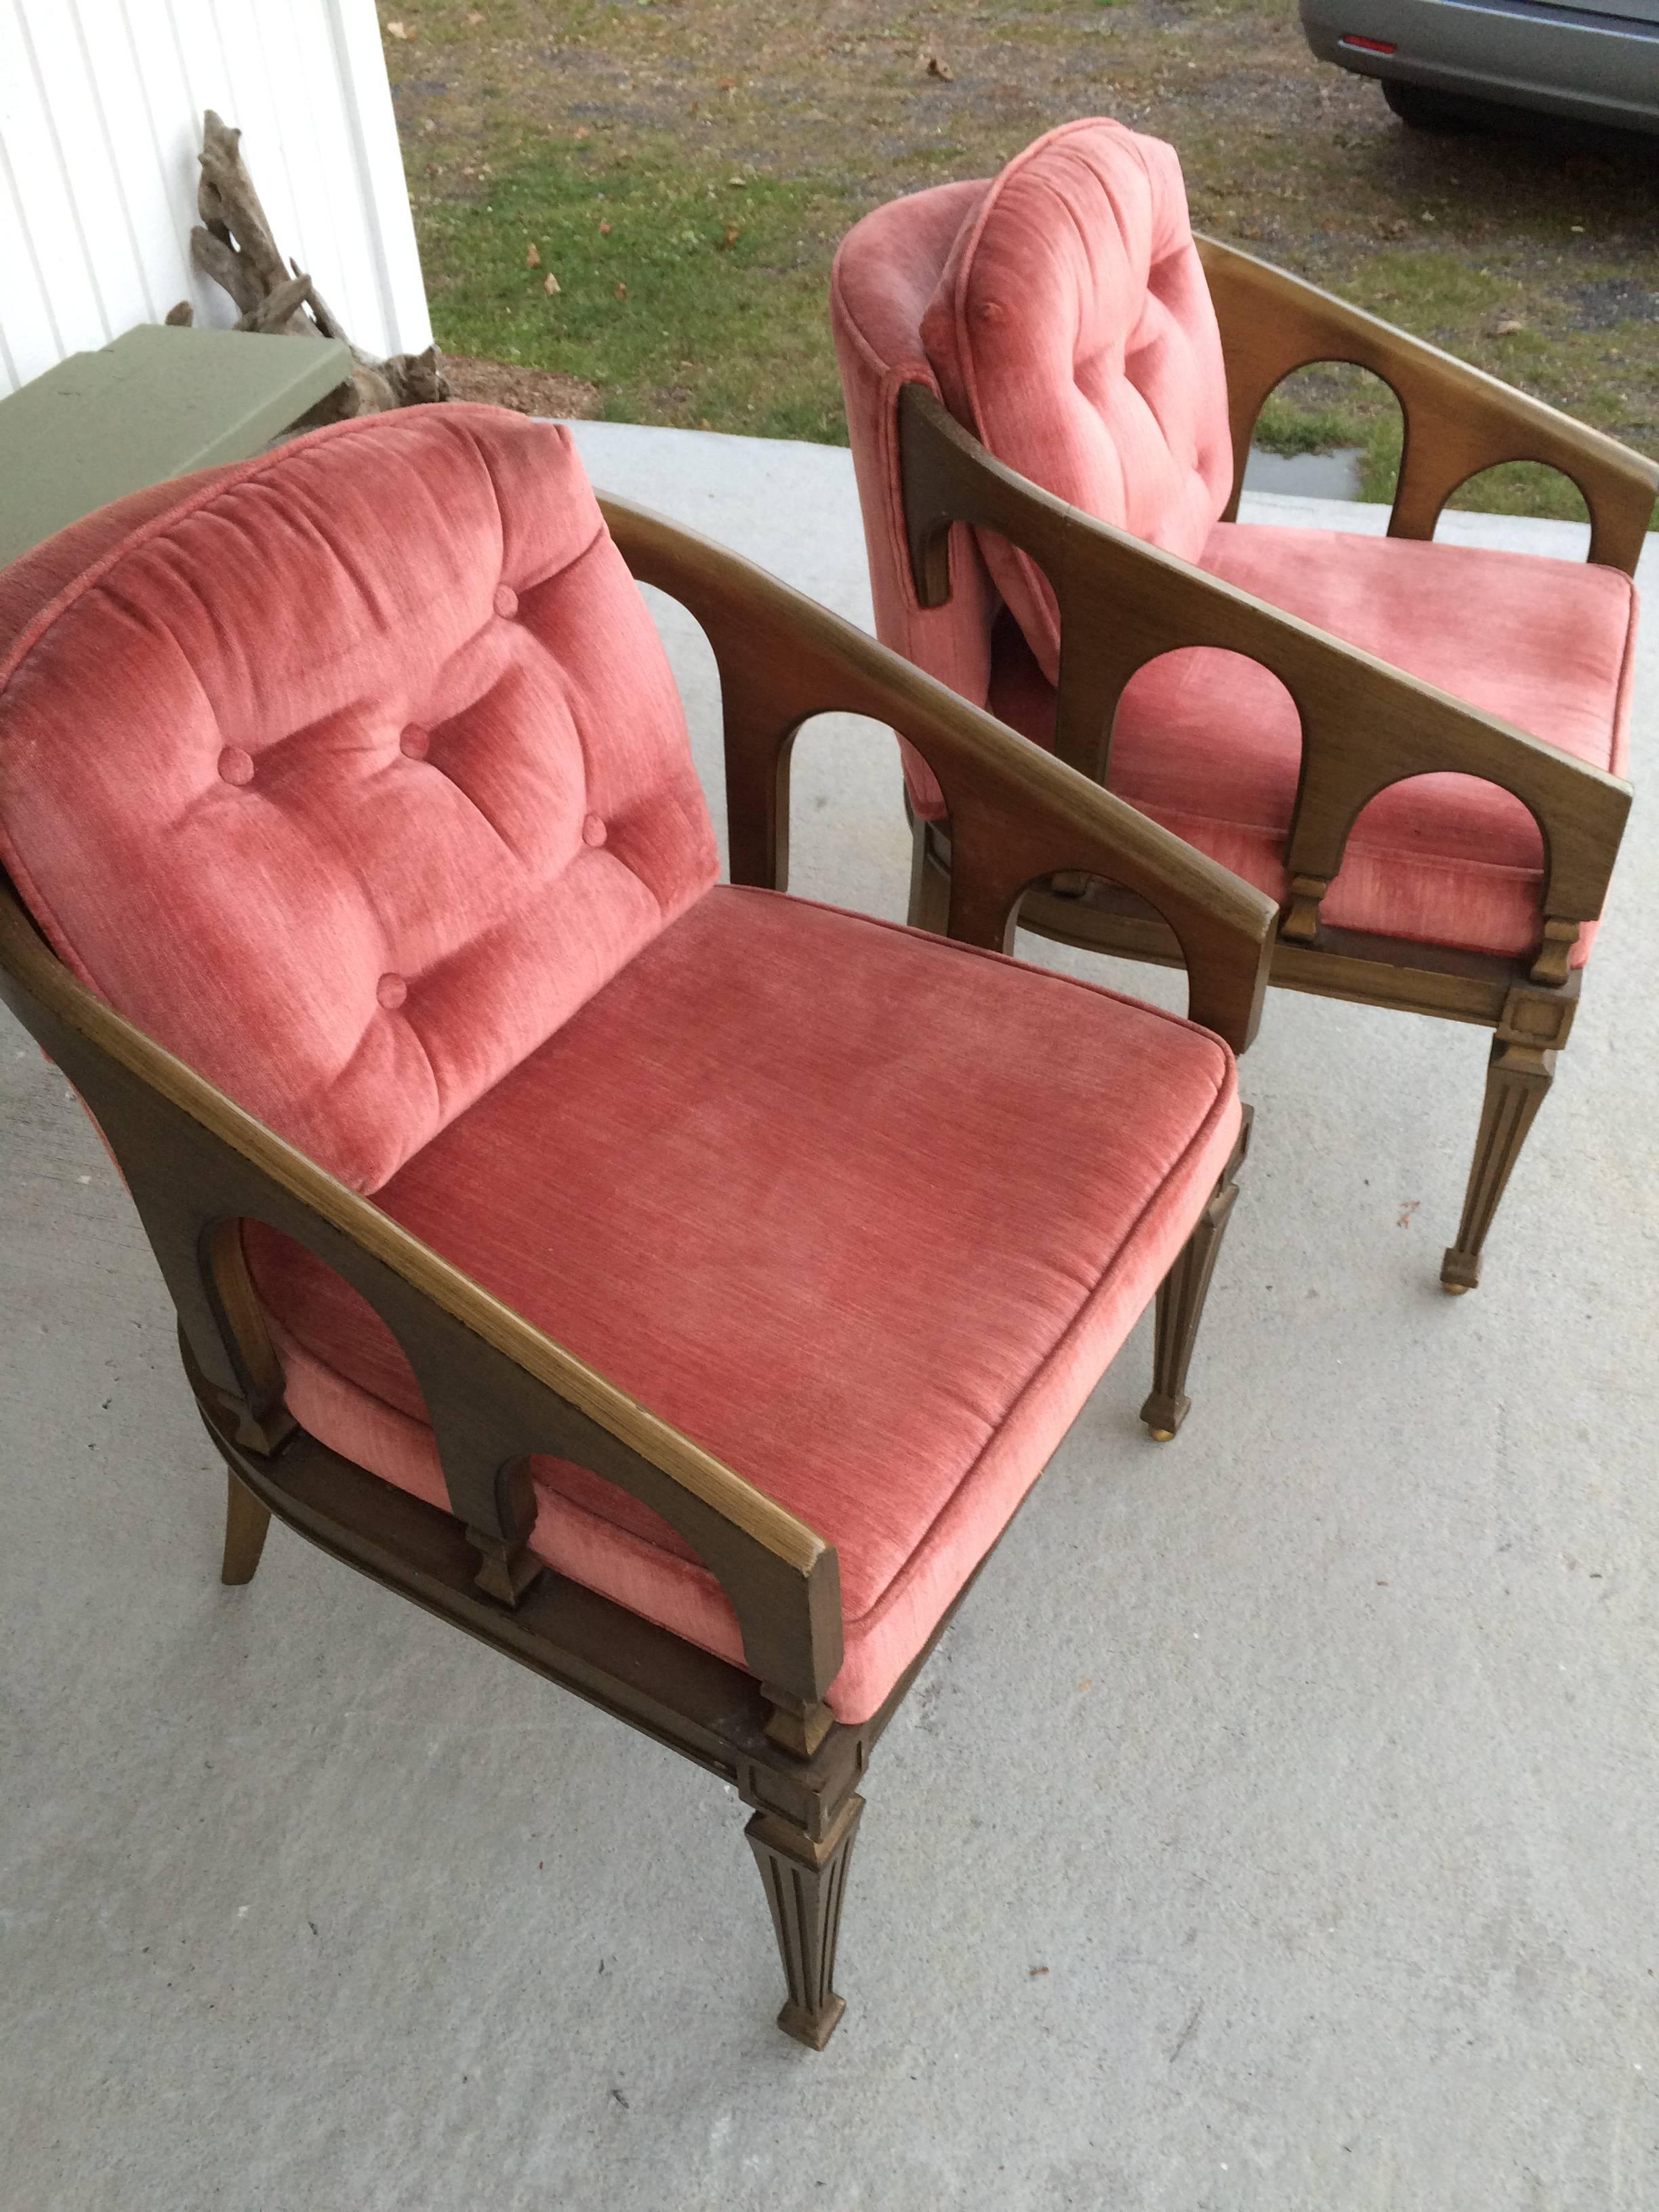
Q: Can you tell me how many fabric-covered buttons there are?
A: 5